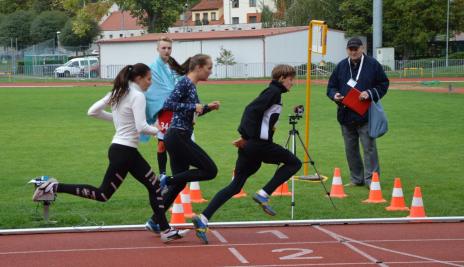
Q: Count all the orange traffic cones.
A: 9